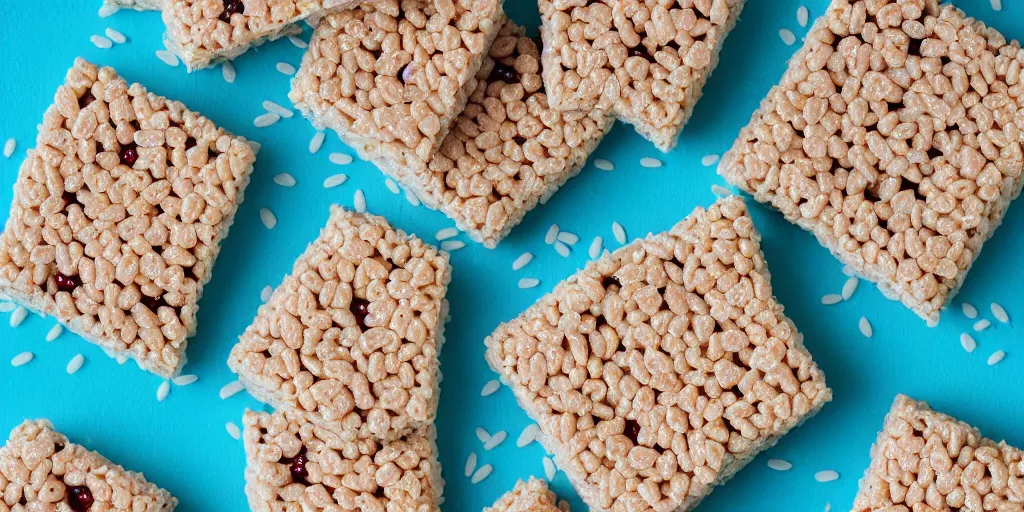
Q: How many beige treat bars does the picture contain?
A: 12